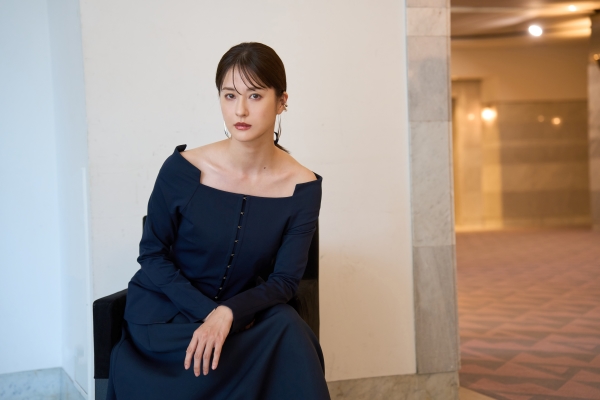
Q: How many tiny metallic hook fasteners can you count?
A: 9